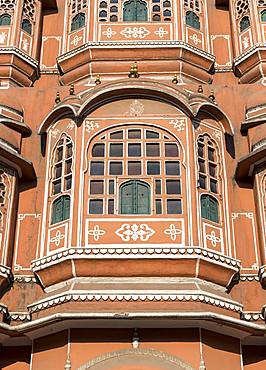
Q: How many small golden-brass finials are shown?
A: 7